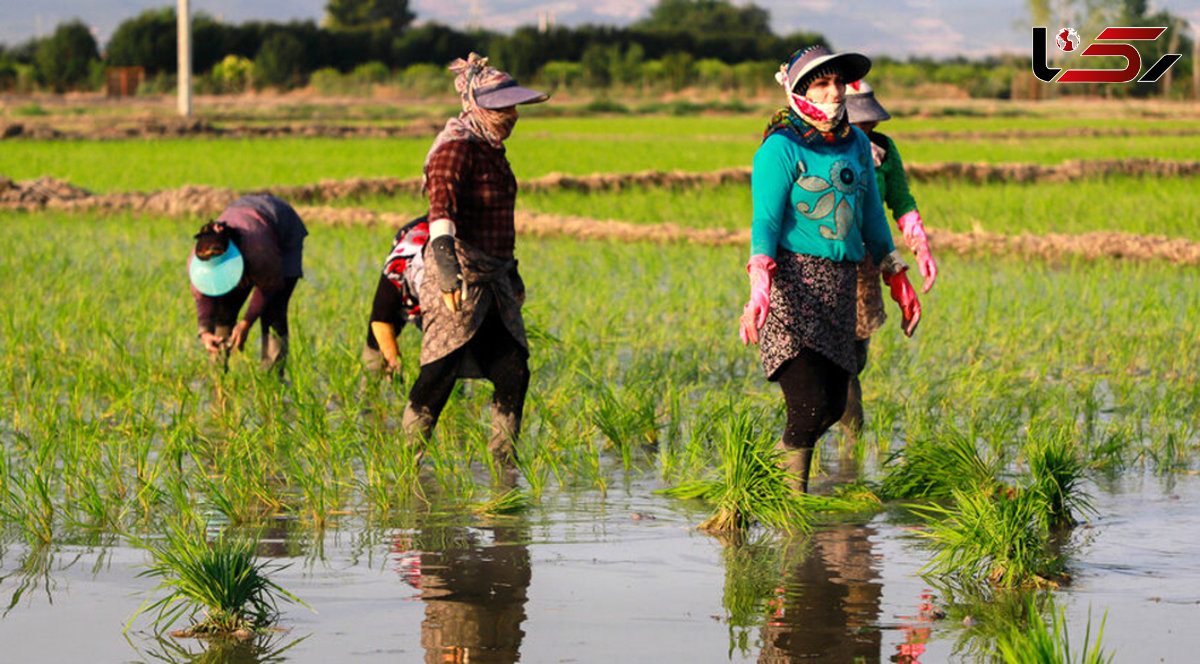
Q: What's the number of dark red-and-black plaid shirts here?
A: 1